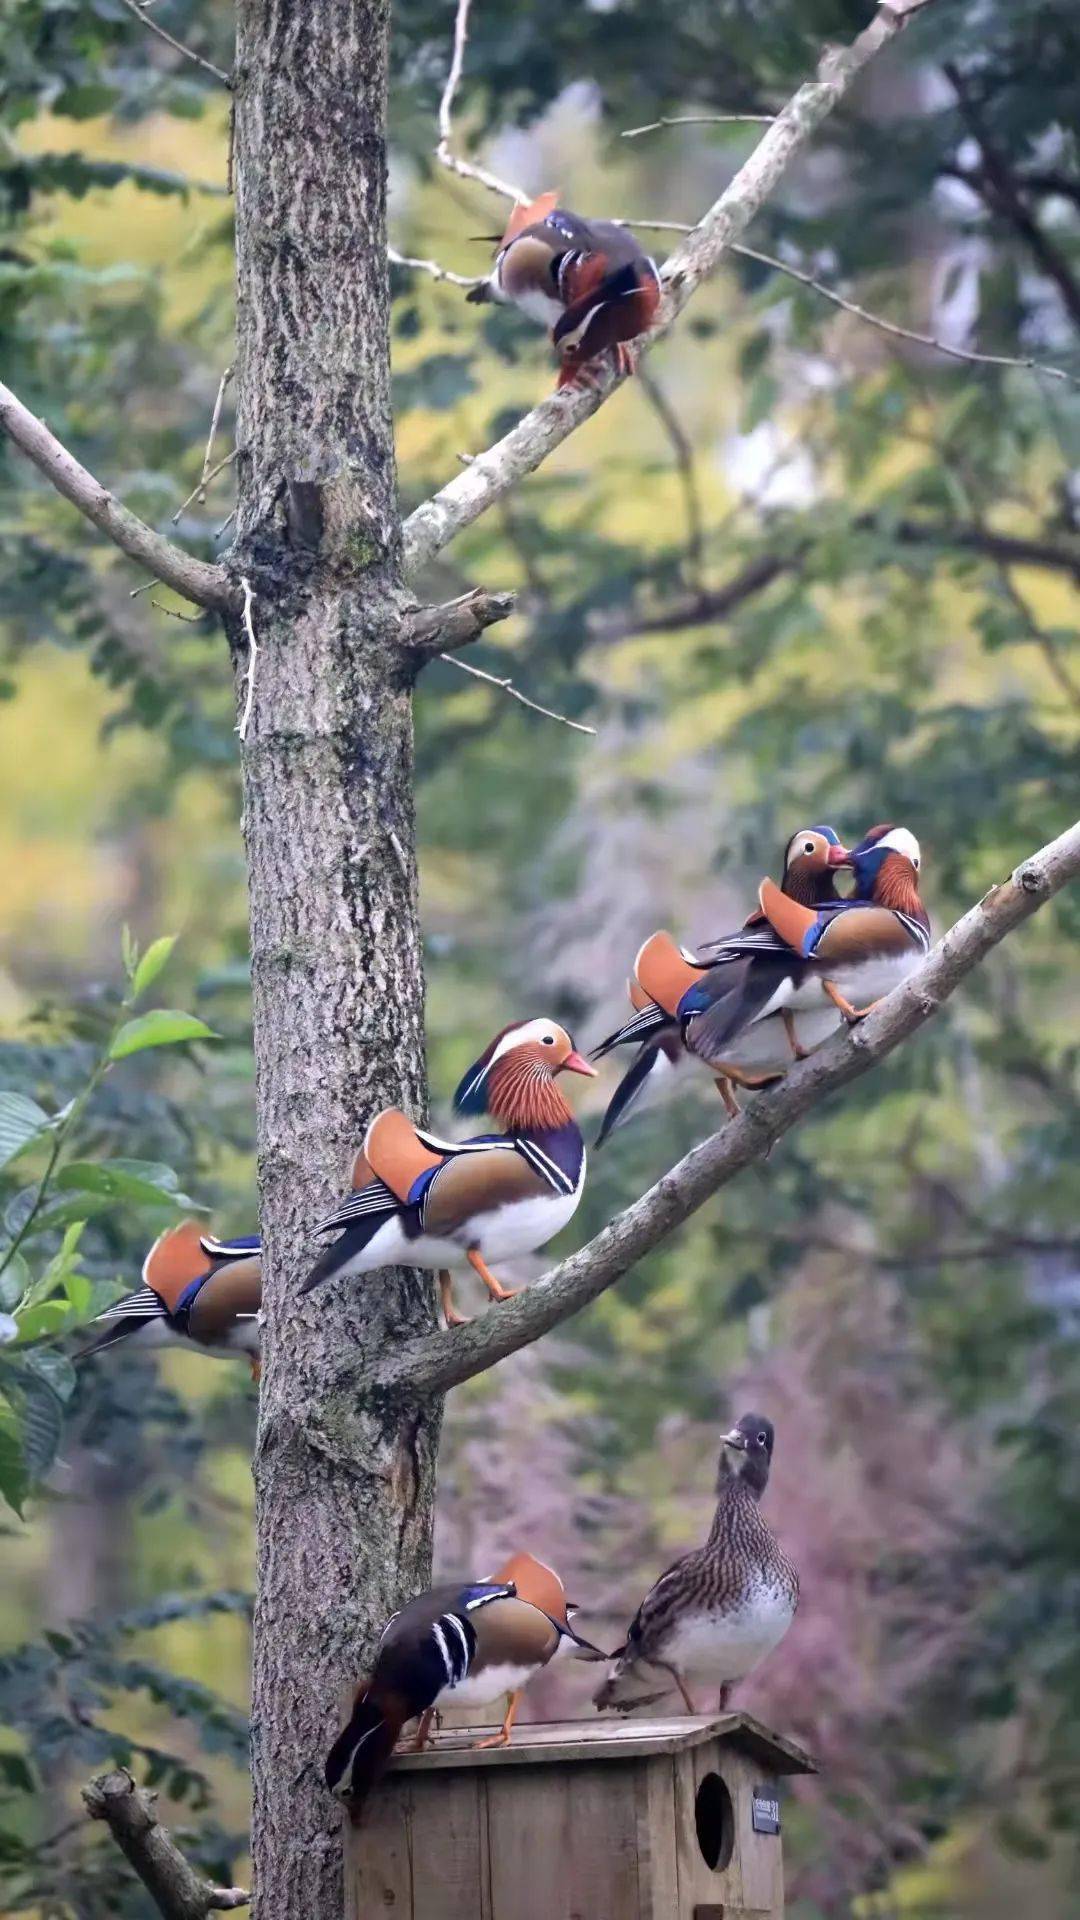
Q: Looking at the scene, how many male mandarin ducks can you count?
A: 6